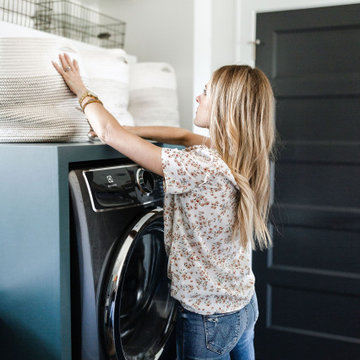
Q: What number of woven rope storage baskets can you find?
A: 3